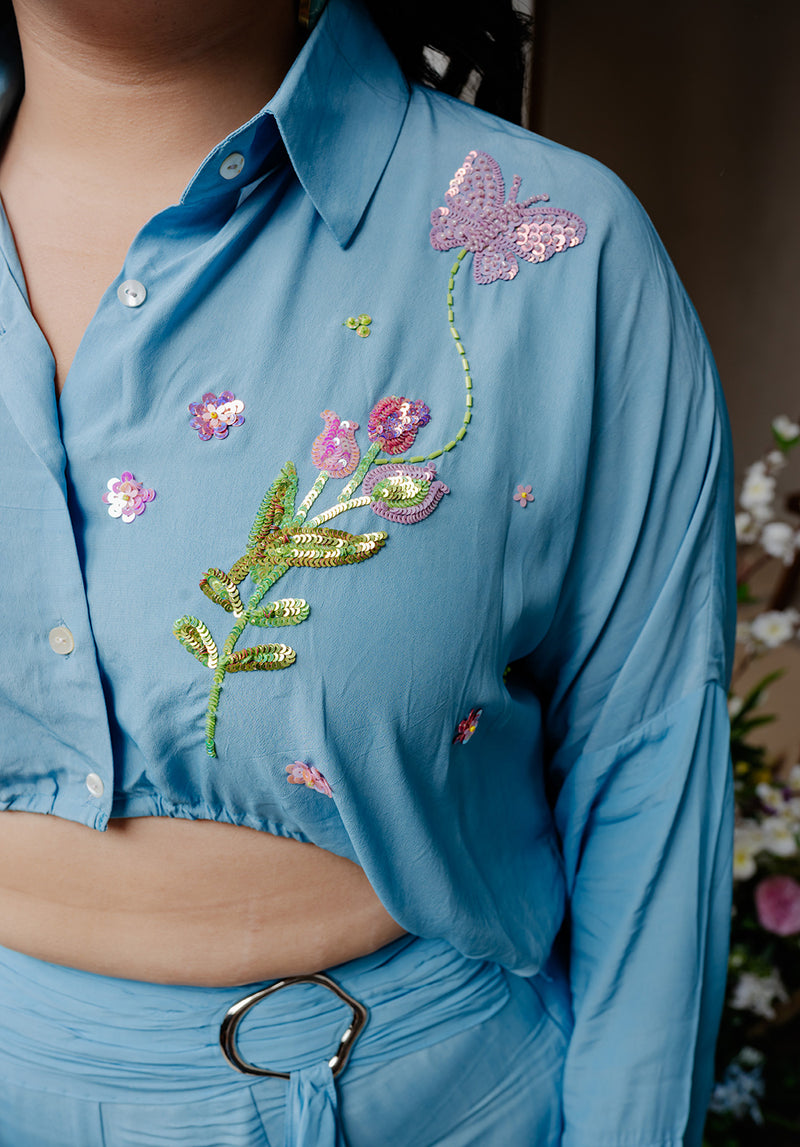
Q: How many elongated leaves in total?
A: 6